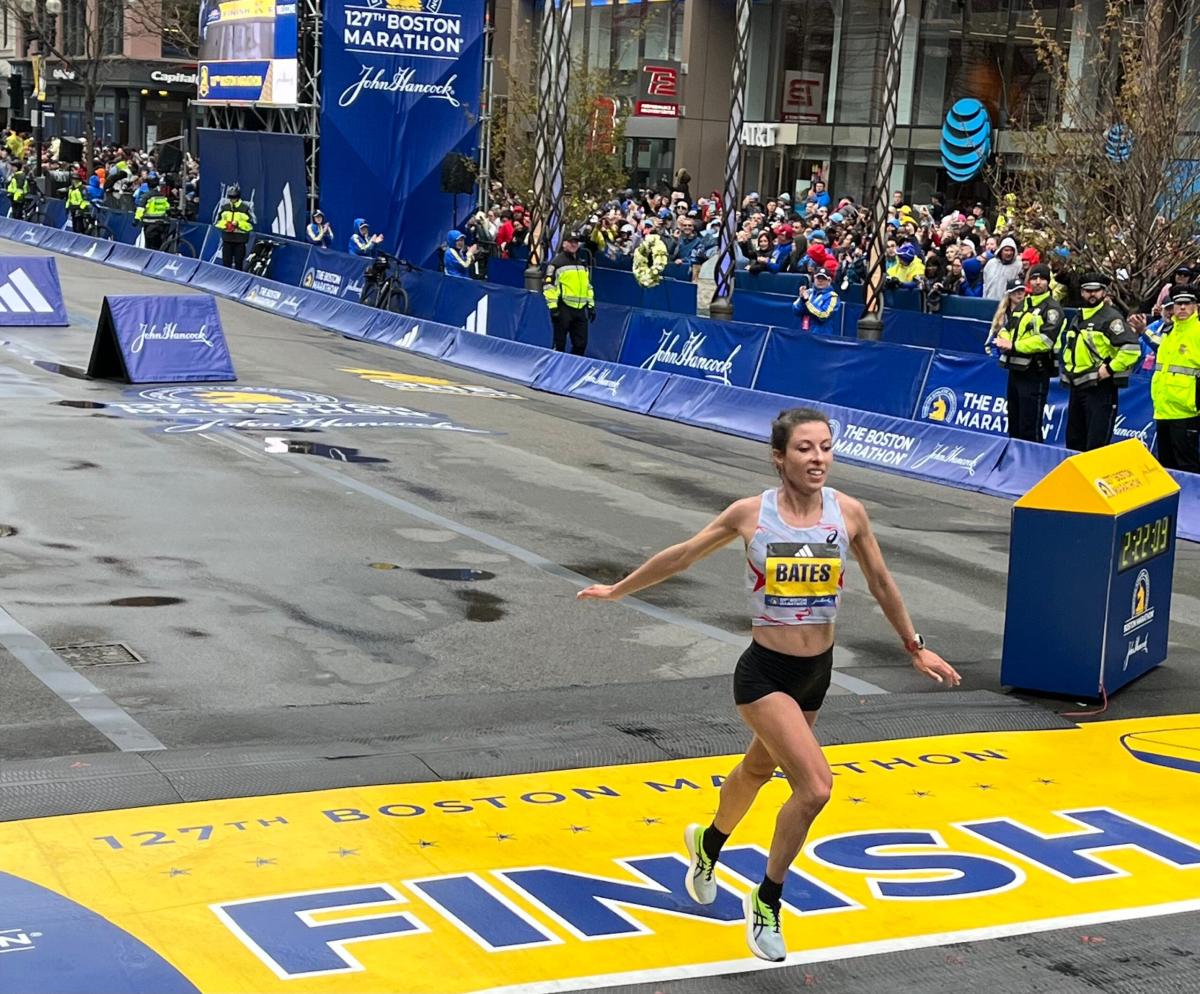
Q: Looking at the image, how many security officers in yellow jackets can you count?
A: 8